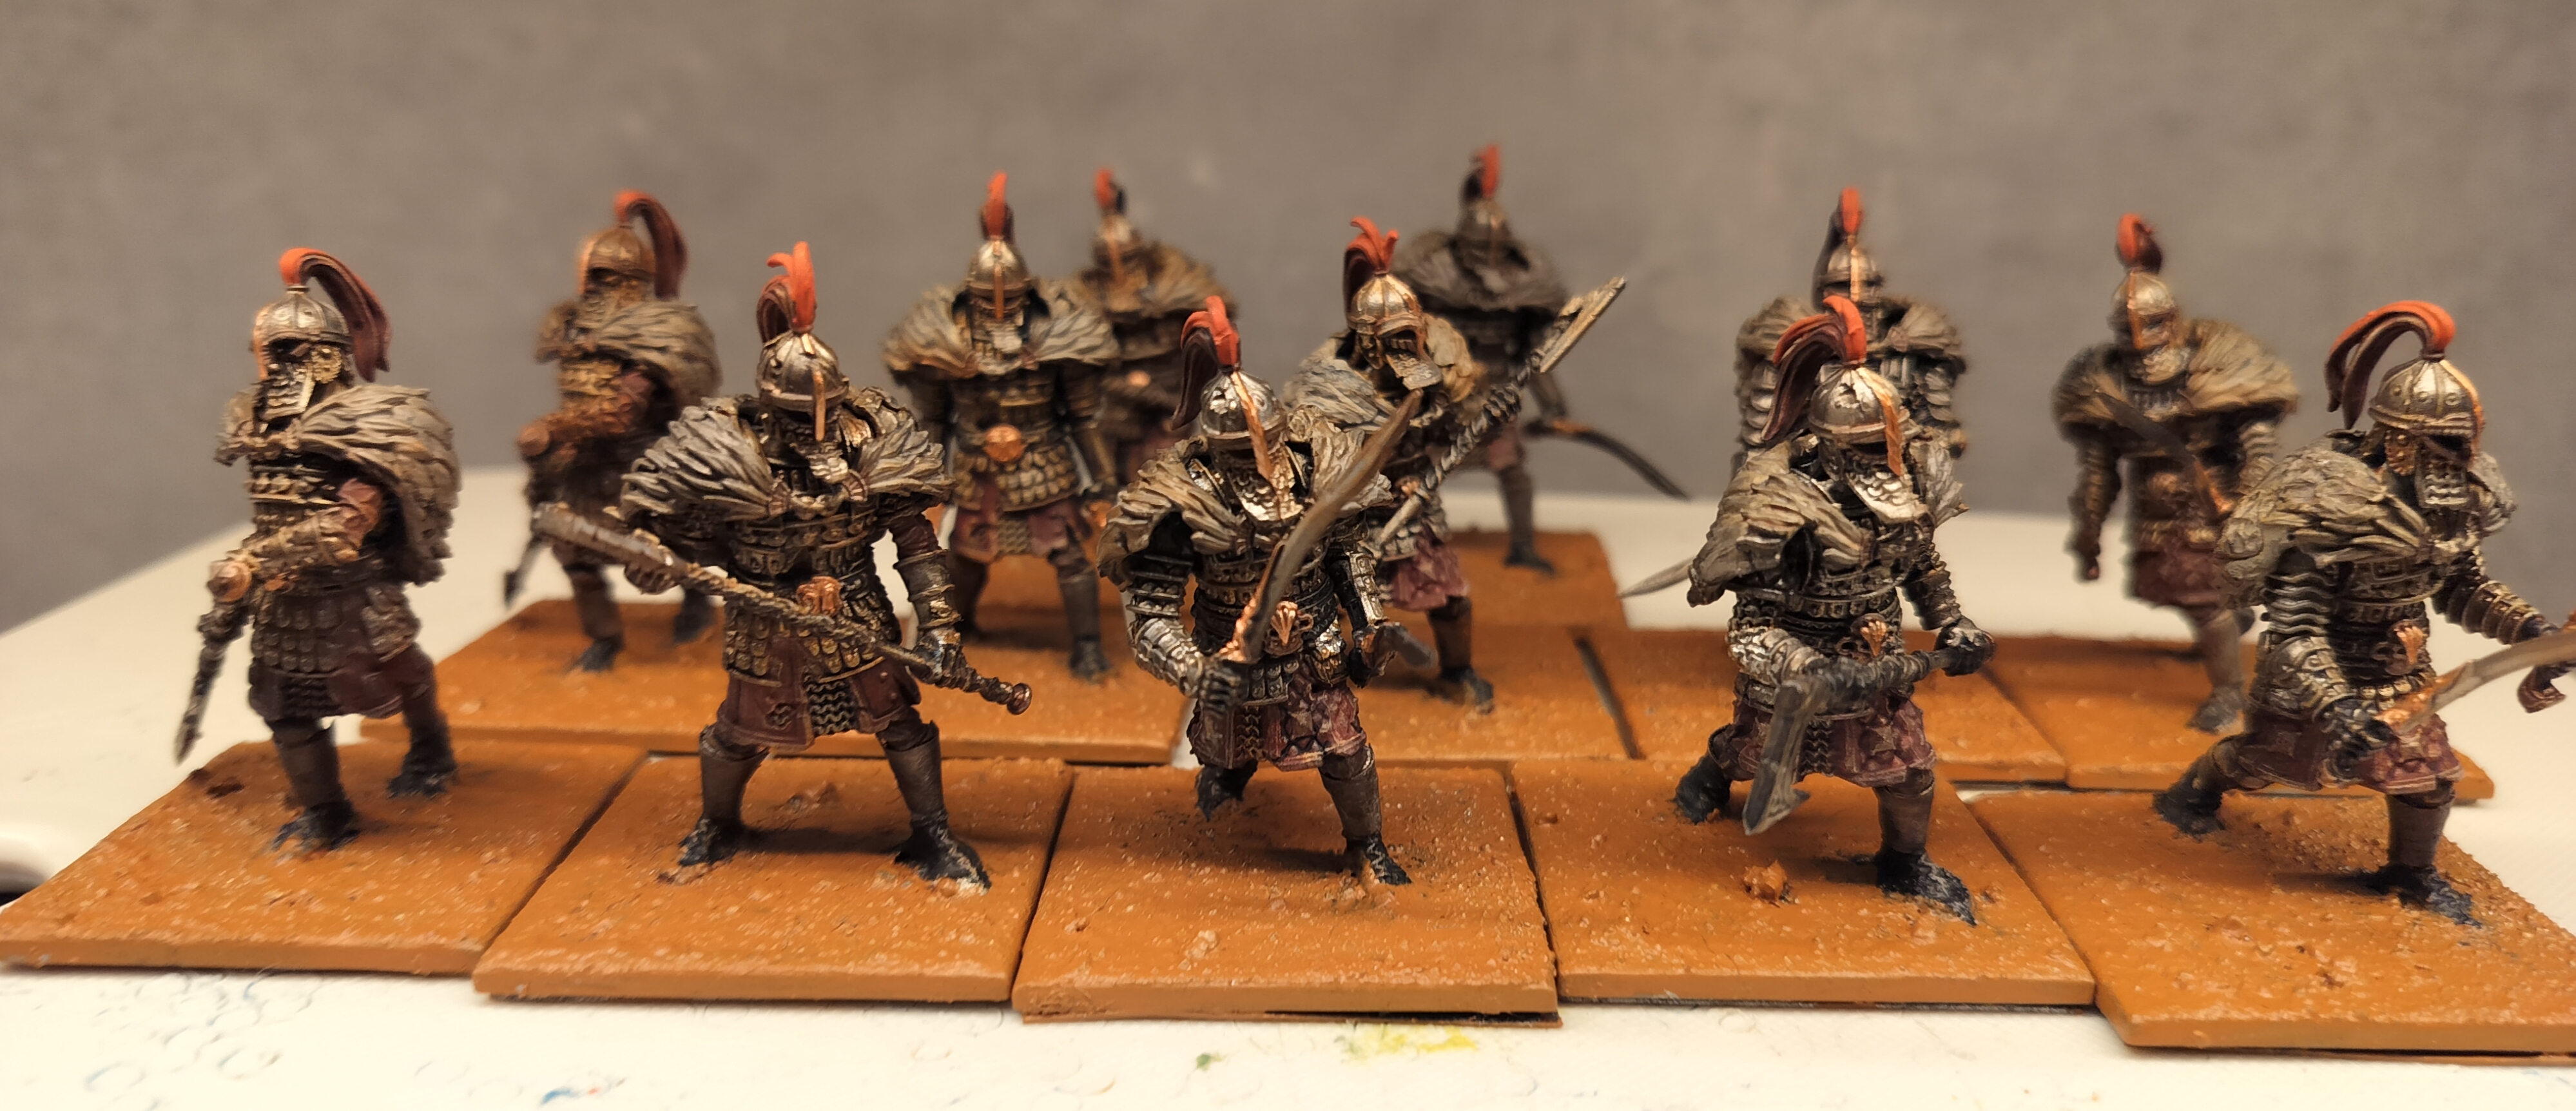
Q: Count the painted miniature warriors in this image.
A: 12